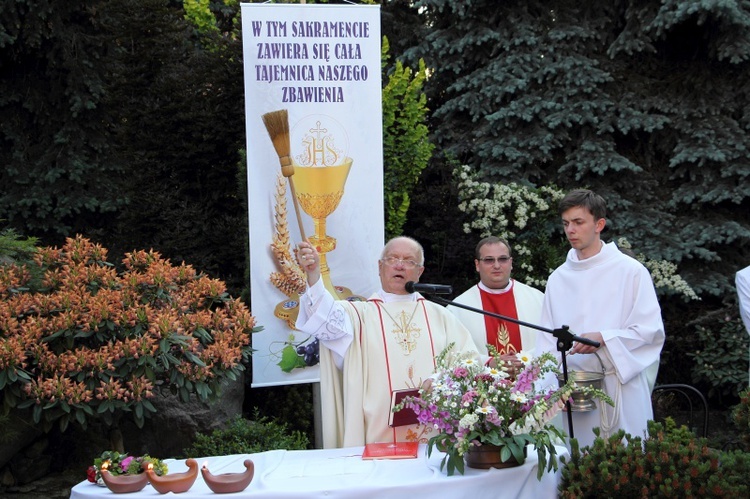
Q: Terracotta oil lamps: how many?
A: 3